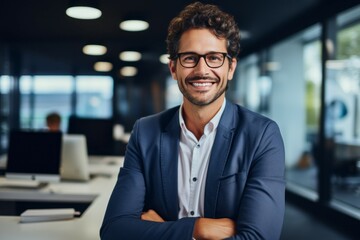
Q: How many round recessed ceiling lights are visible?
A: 7